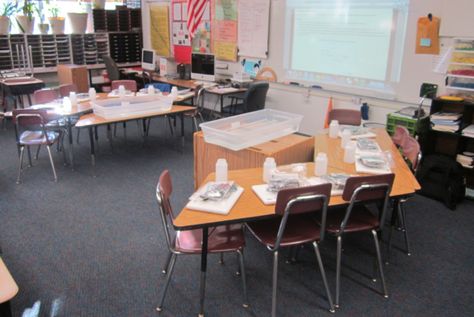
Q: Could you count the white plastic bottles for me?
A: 12